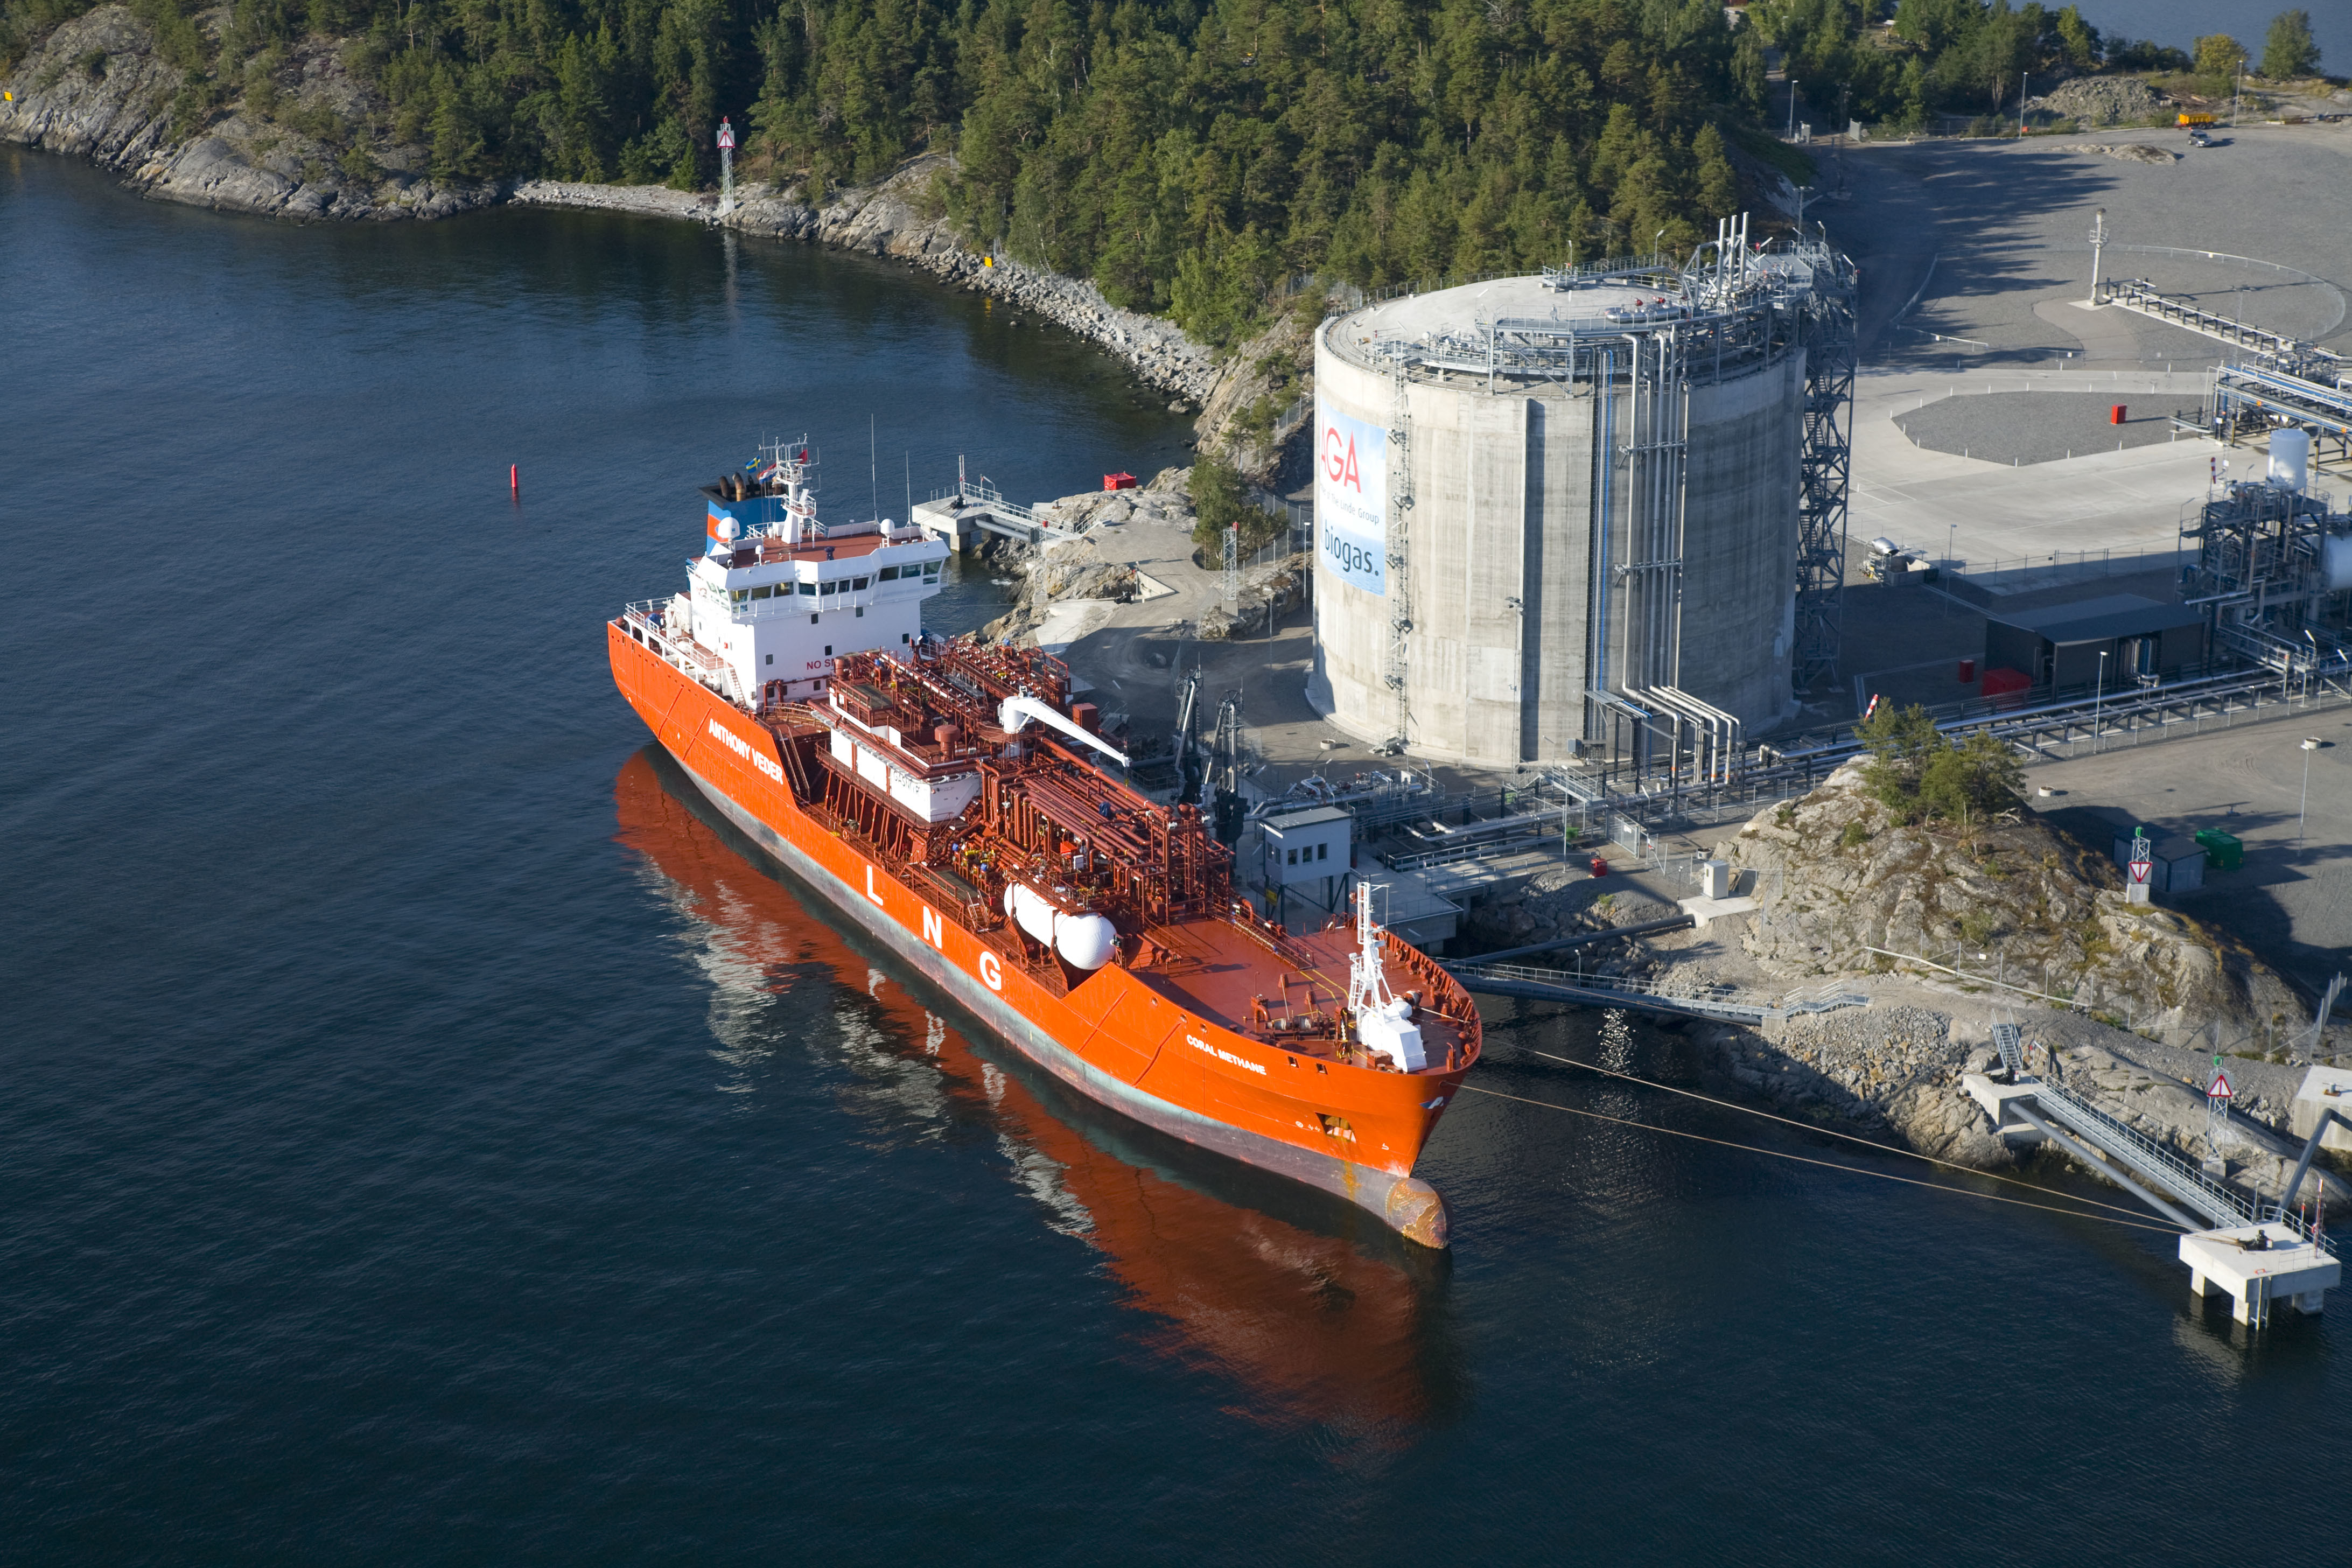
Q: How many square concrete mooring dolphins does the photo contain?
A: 2